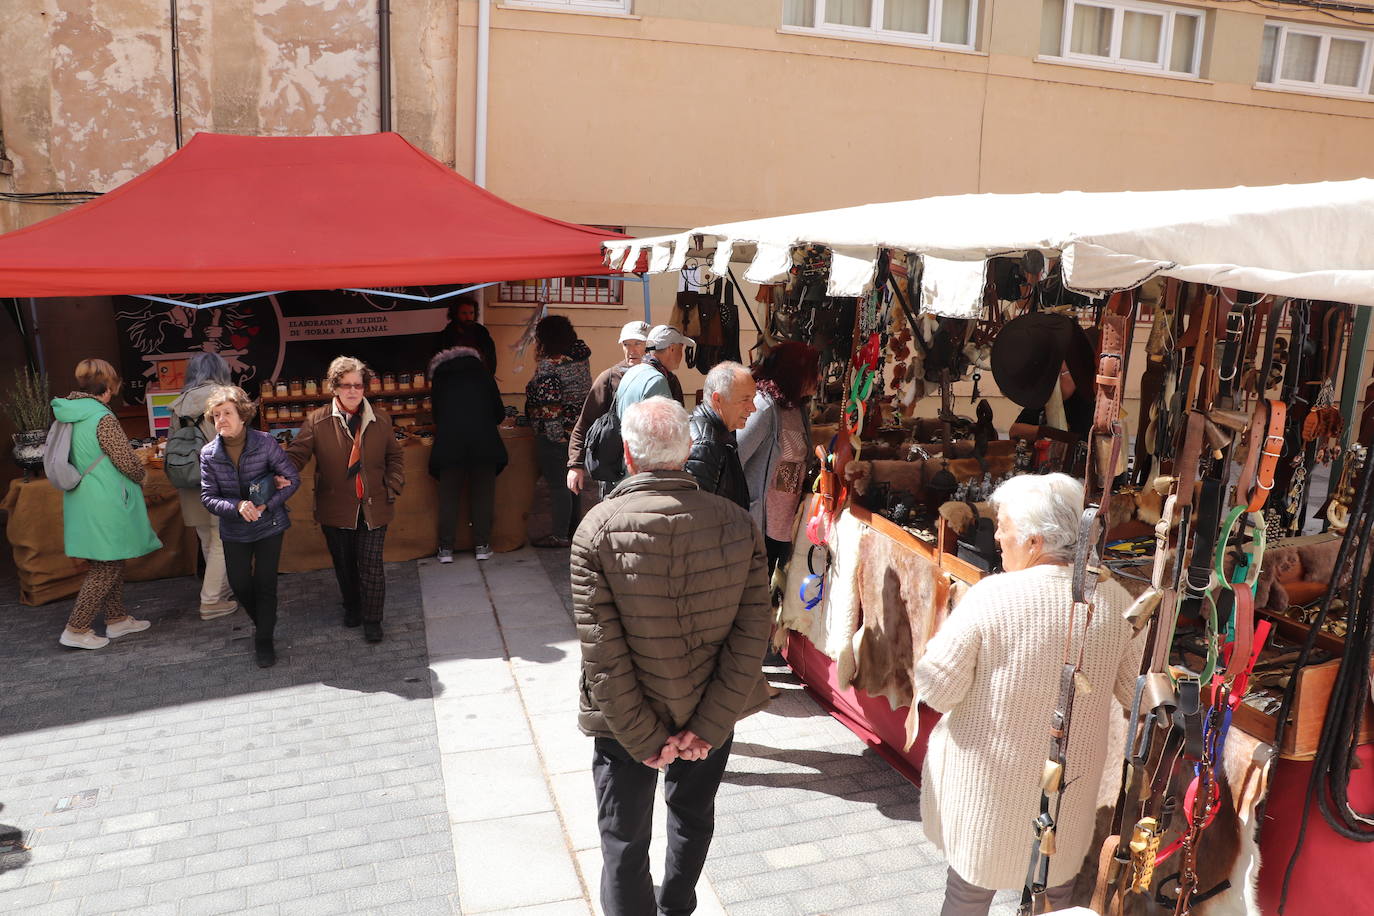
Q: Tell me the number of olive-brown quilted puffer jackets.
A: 1